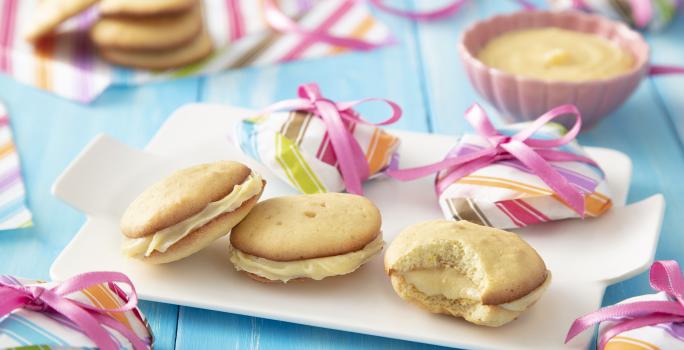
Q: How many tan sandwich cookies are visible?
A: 3